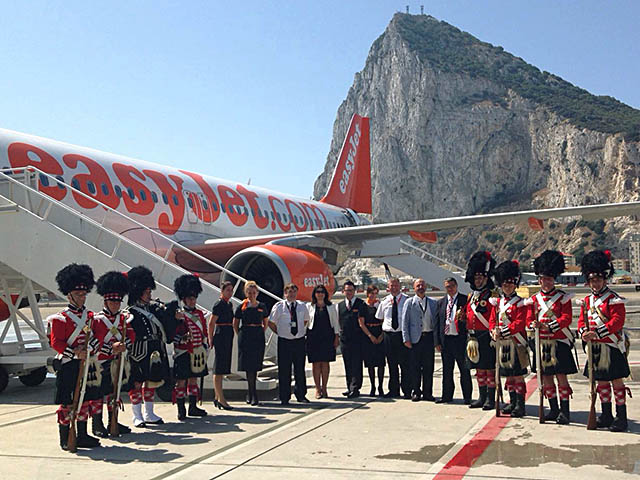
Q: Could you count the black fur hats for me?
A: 8